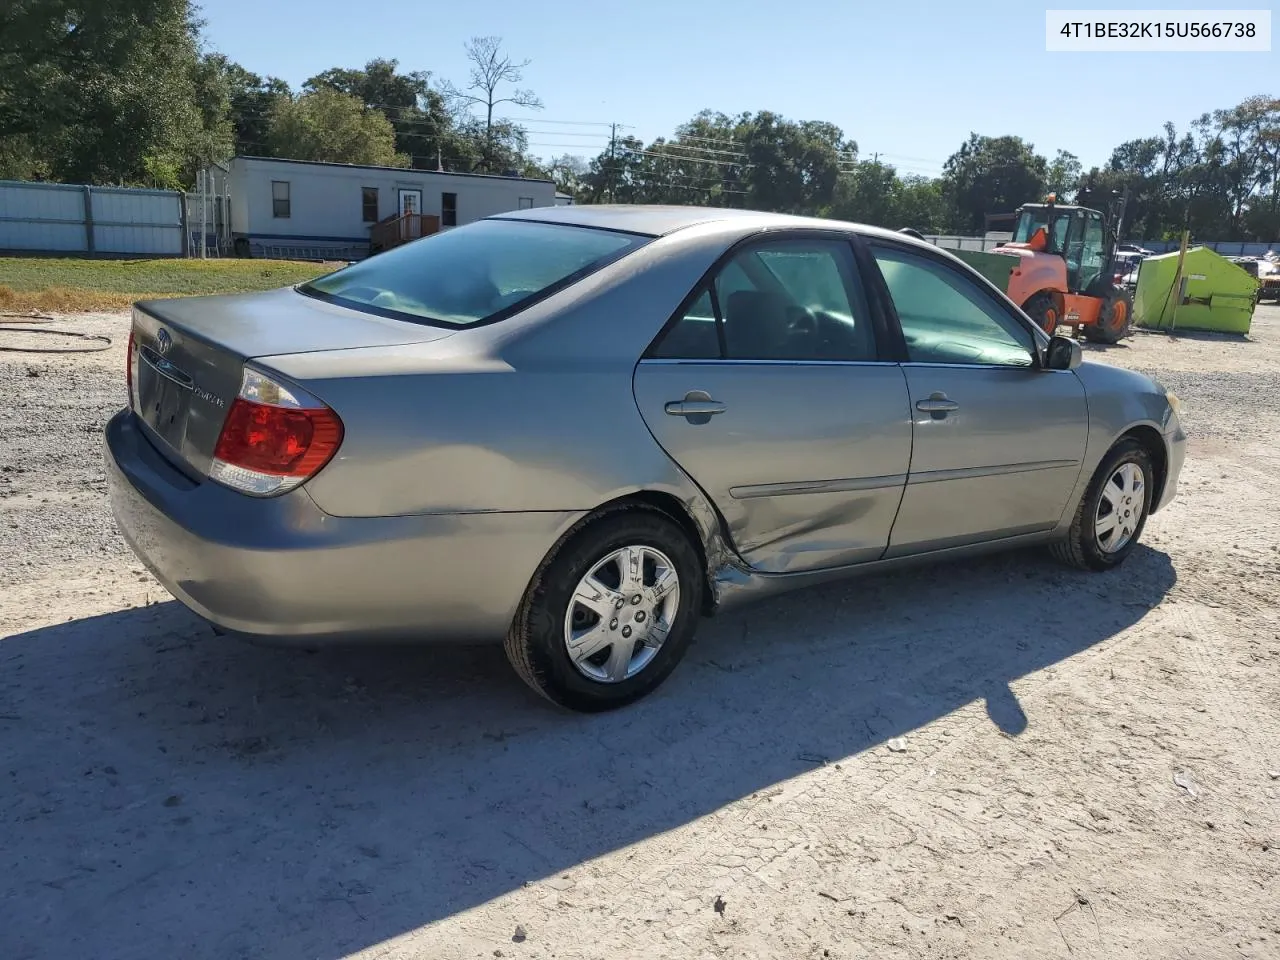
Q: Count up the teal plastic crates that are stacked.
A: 0